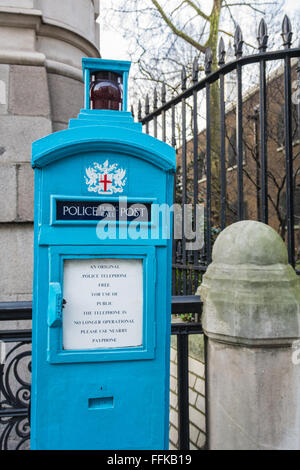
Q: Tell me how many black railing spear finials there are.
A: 12